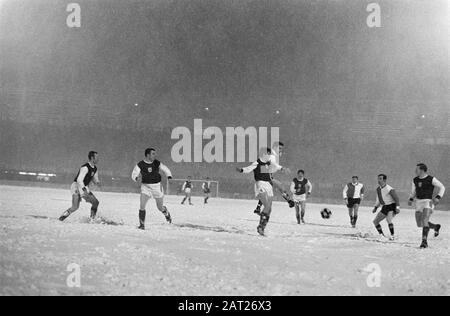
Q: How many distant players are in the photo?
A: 2